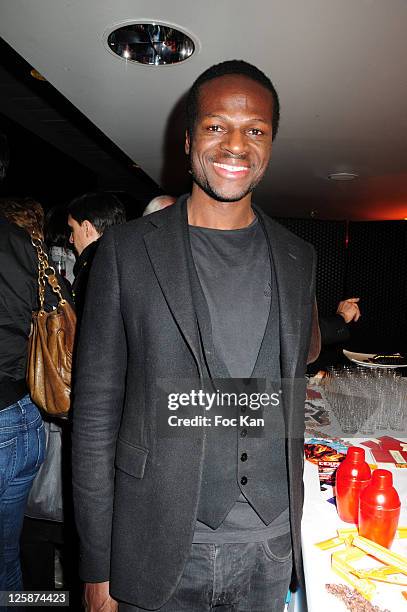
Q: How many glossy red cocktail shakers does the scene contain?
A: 2